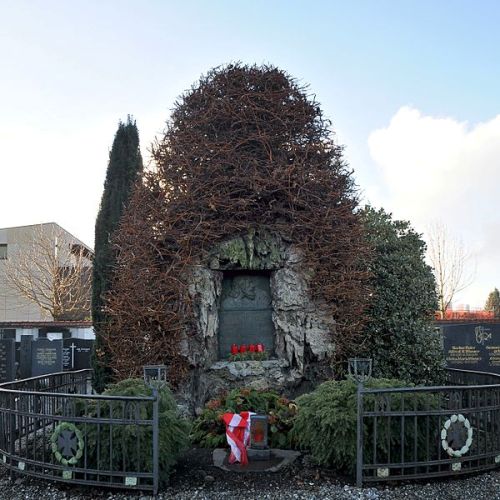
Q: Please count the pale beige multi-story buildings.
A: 1